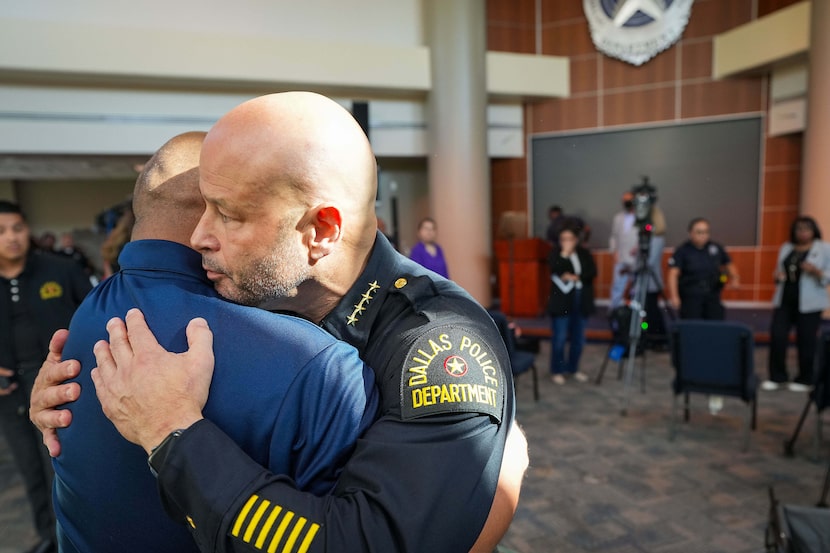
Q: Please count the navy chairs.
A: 3